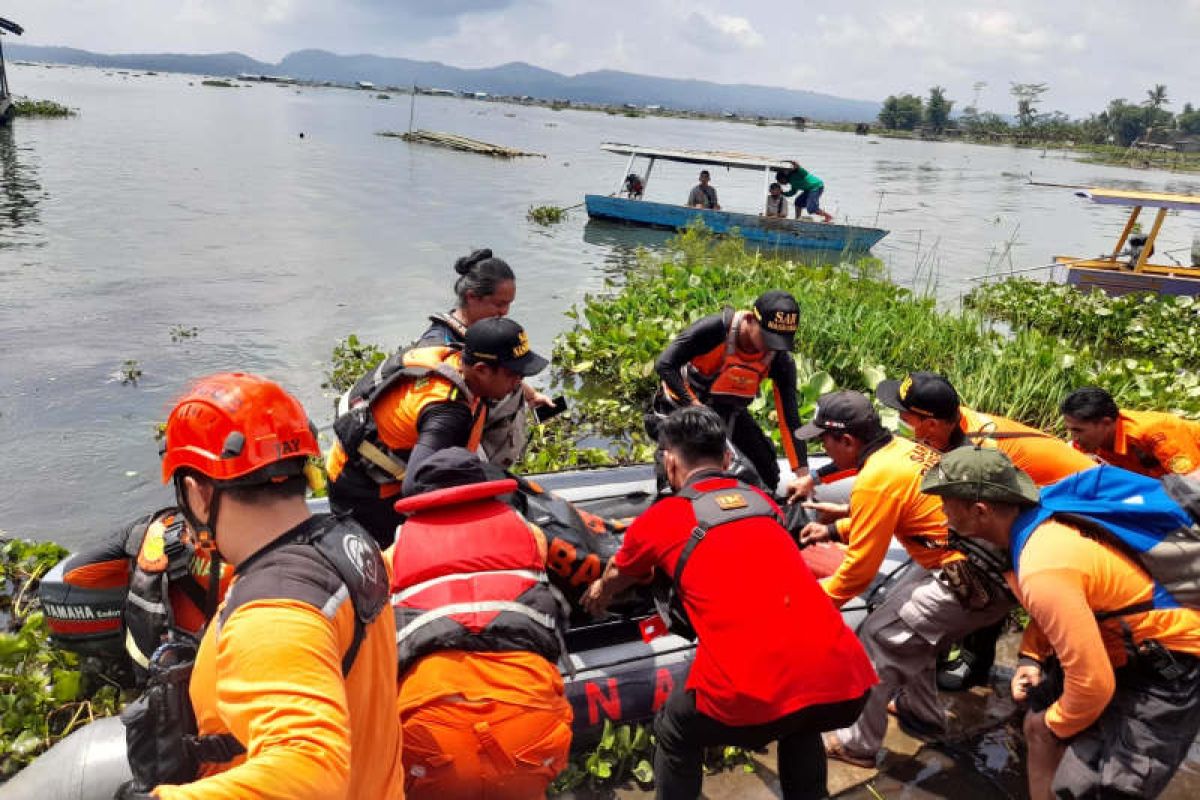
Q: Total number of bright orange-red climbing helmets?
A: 1